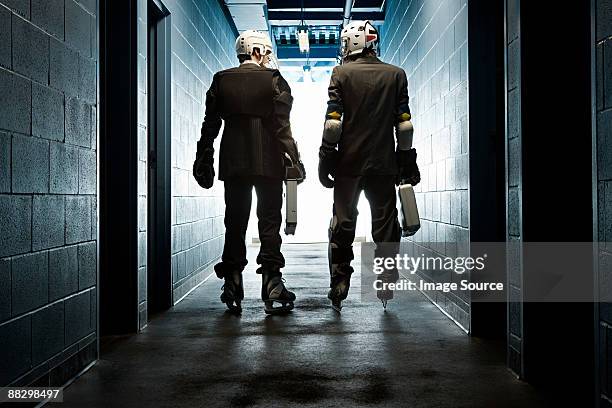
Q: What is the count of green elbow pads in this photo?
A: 0